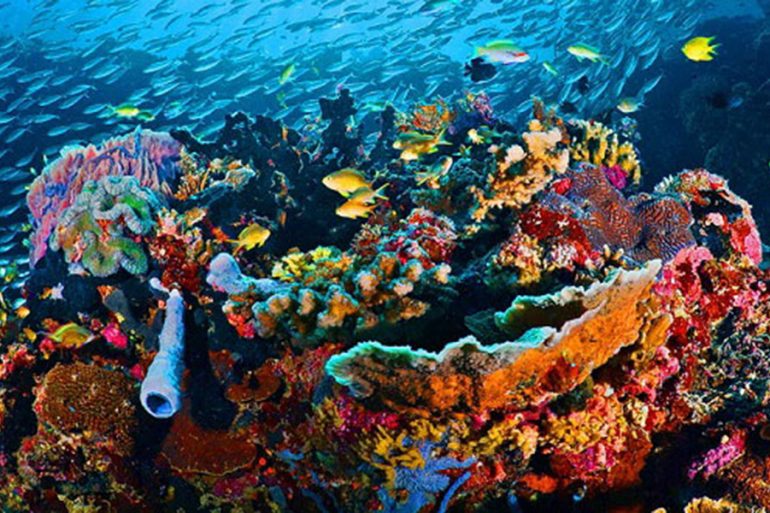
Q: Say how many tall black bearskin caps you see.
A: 0